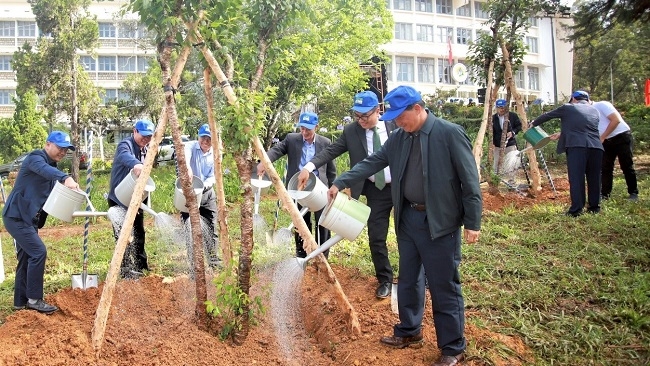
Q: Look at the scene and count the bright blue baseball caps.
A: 8